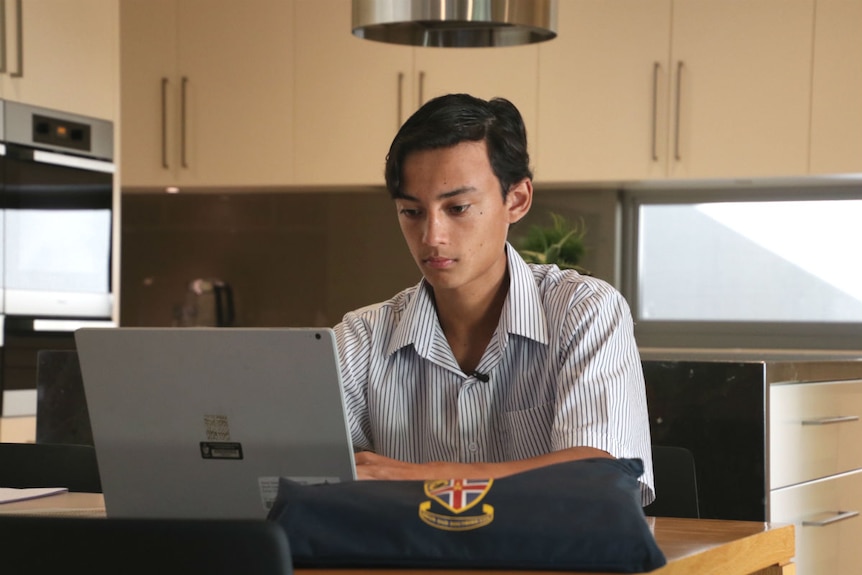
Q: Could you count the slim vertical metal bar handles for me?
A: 8